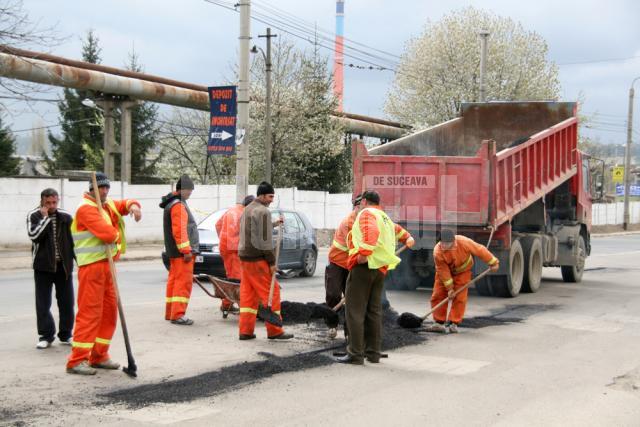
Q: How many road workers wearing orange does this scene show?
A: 7